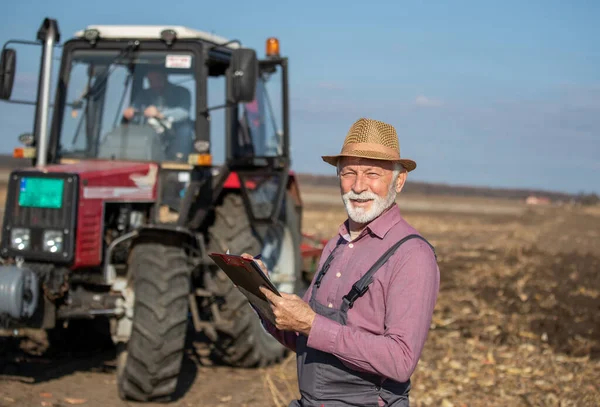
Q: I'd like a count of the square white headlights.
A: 2